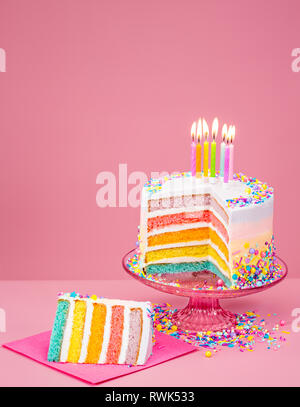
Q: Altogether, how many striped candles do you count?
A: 1